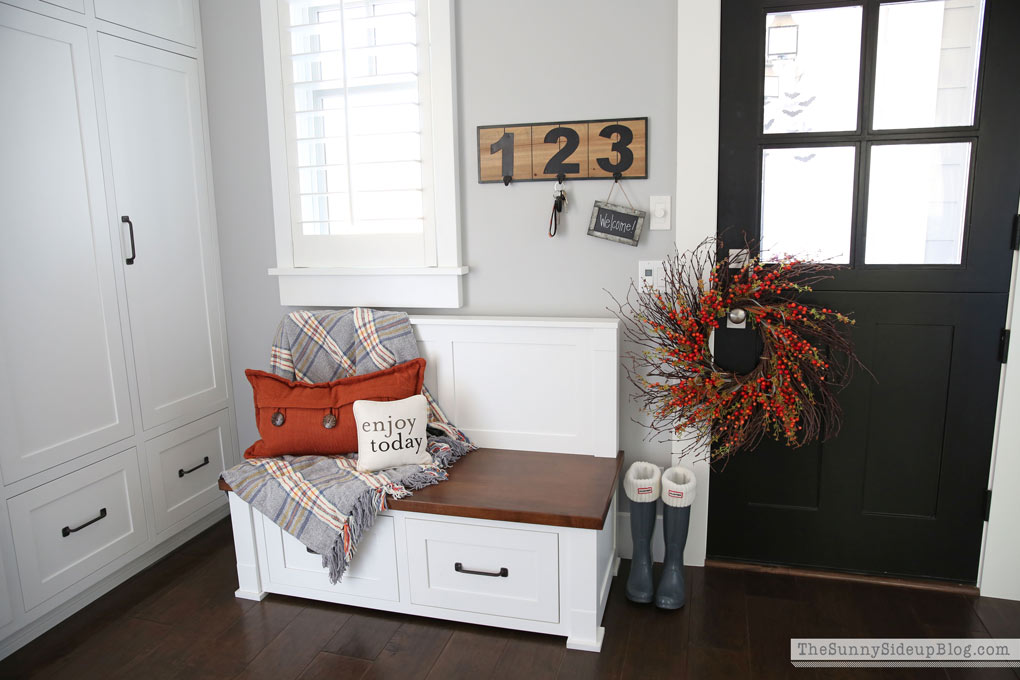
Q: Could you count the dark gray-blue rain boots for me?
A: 2